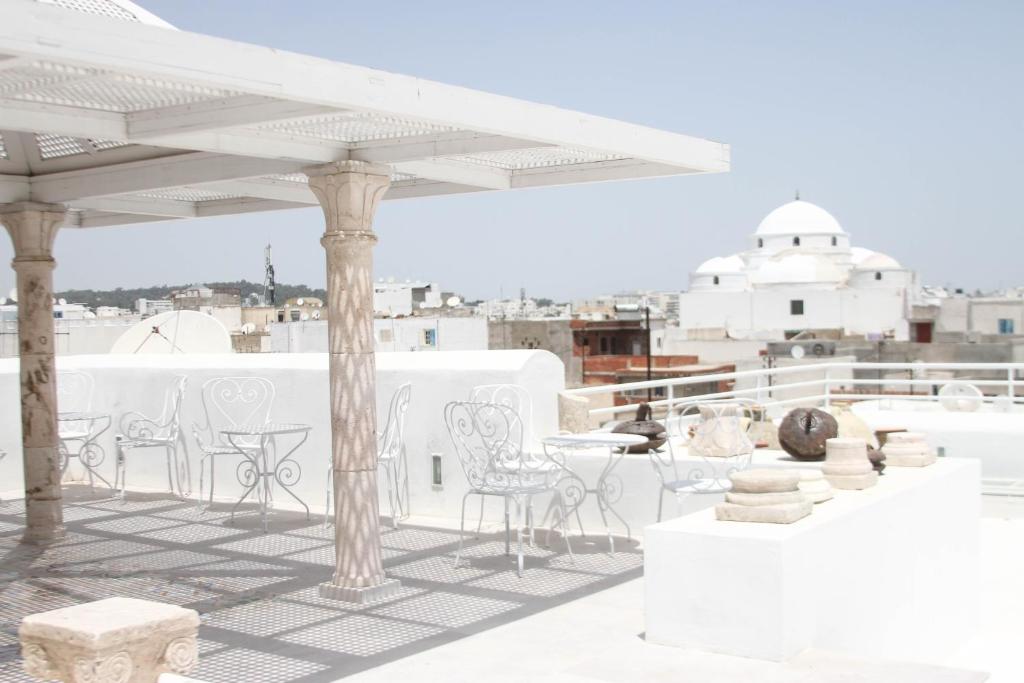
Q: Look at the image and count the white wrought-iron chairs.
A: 7